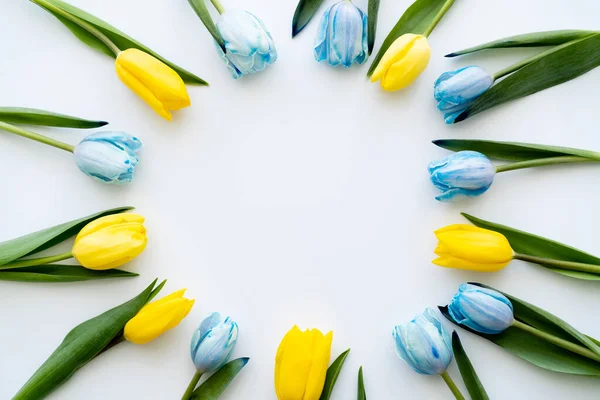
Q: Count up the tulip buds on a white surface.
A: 14